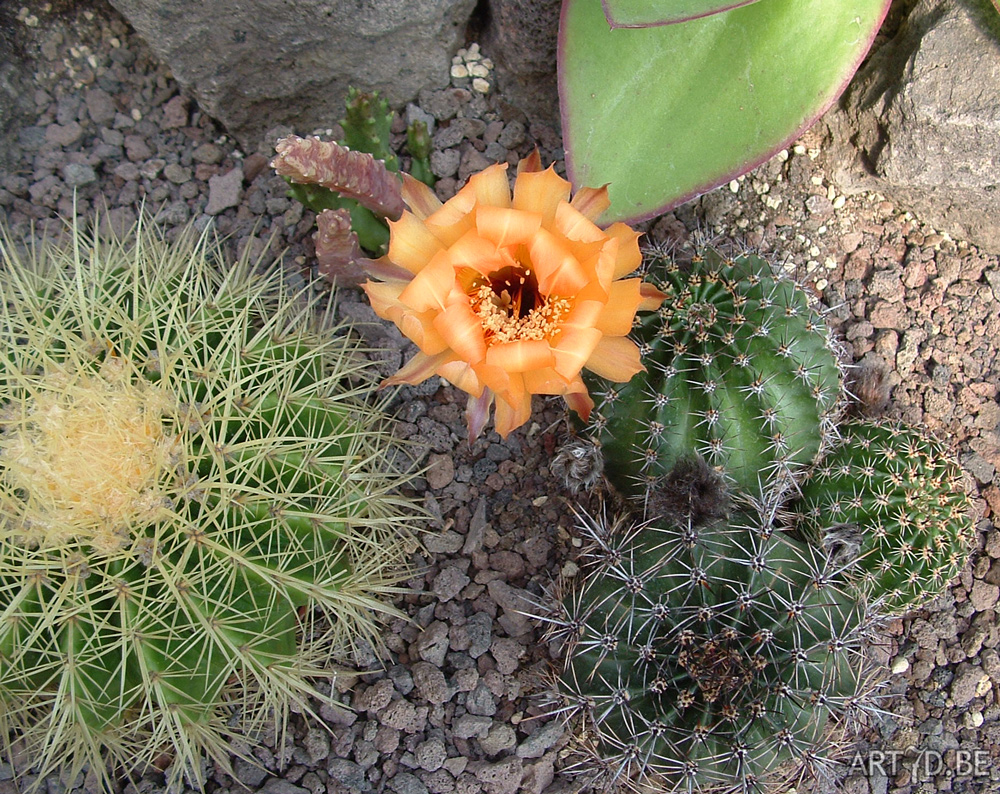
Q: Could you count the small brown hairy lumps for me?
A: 4